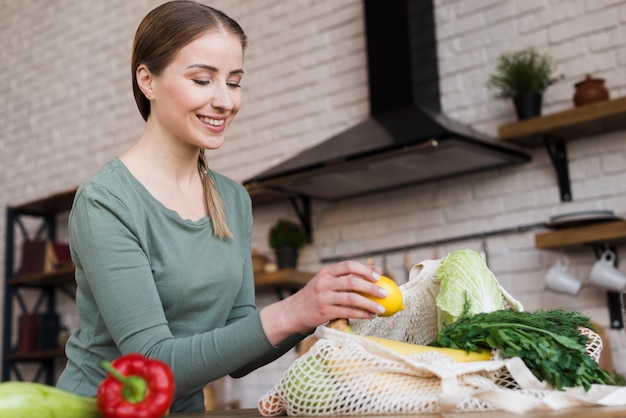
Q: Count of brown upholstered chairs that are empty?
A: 0